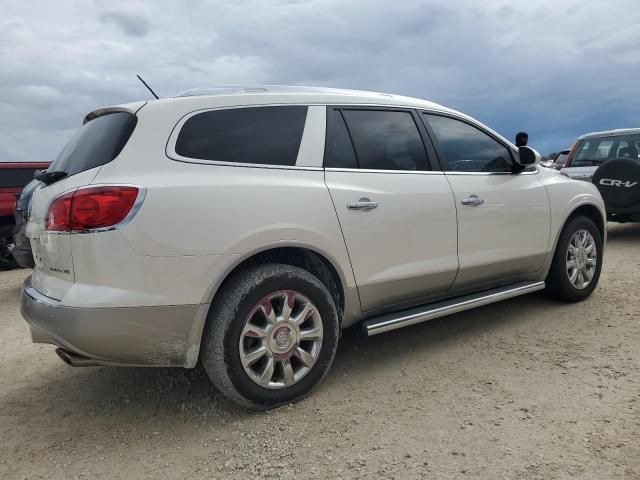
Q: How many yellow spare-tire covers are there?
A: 0